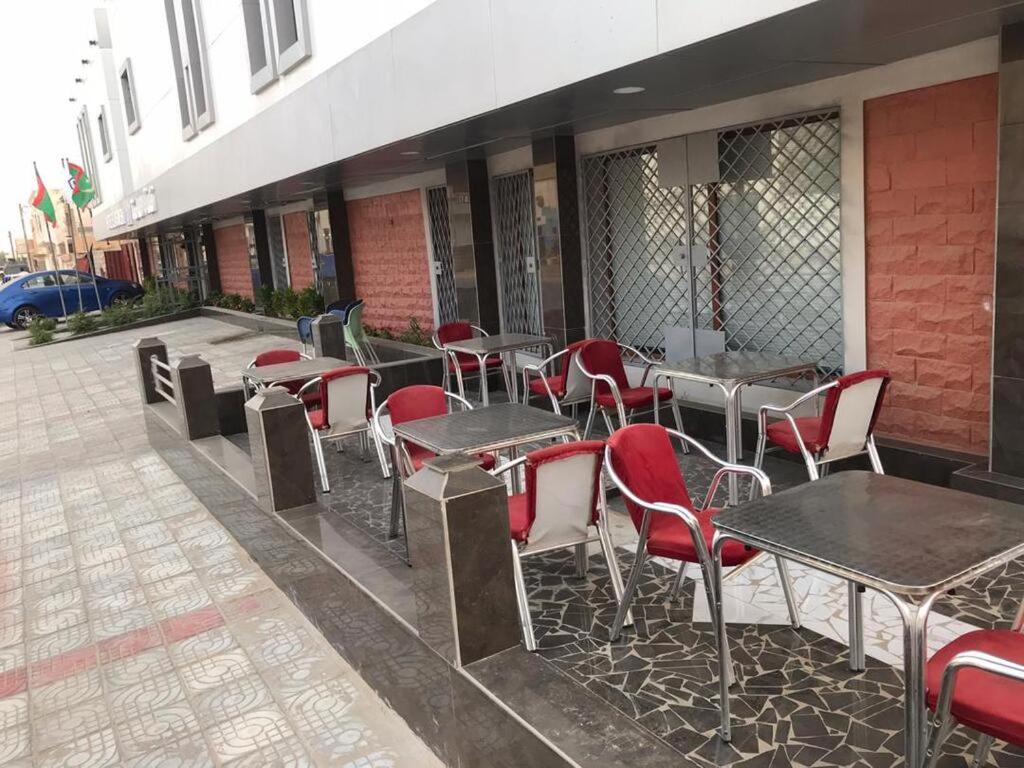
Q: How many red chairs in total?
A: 10